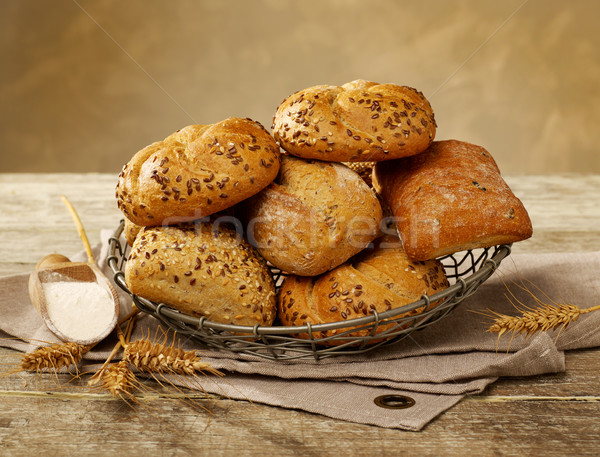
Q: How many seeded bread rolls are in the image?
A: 4